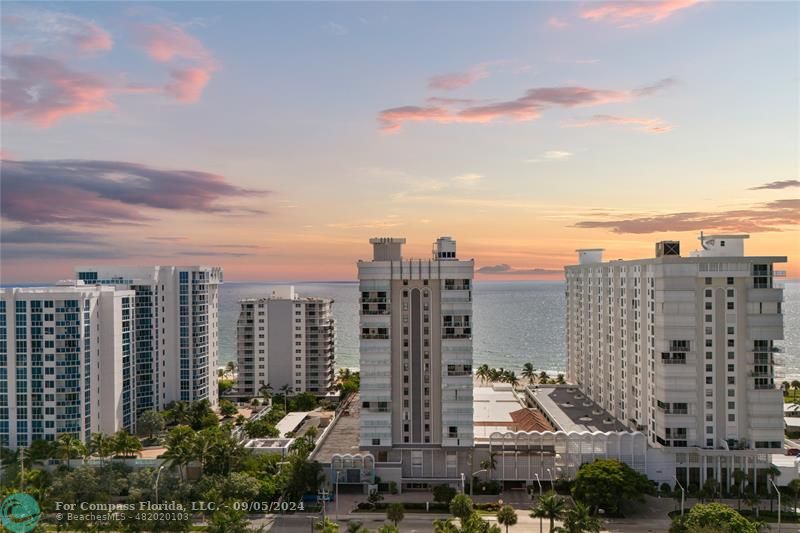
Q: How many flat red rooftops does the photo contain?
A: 0